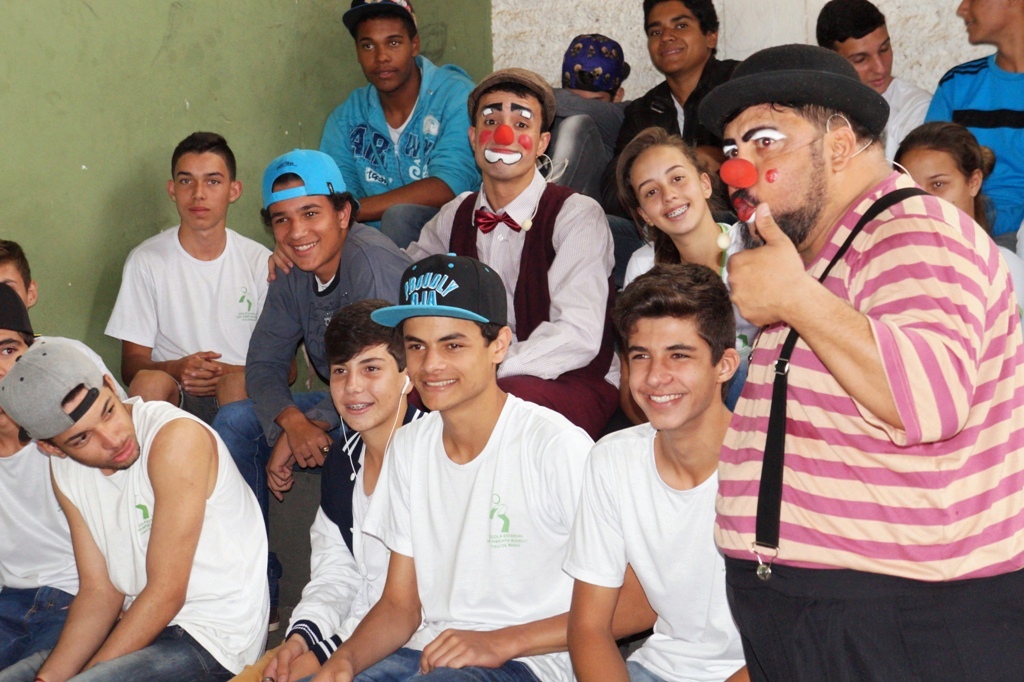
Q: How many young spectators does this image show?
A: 15